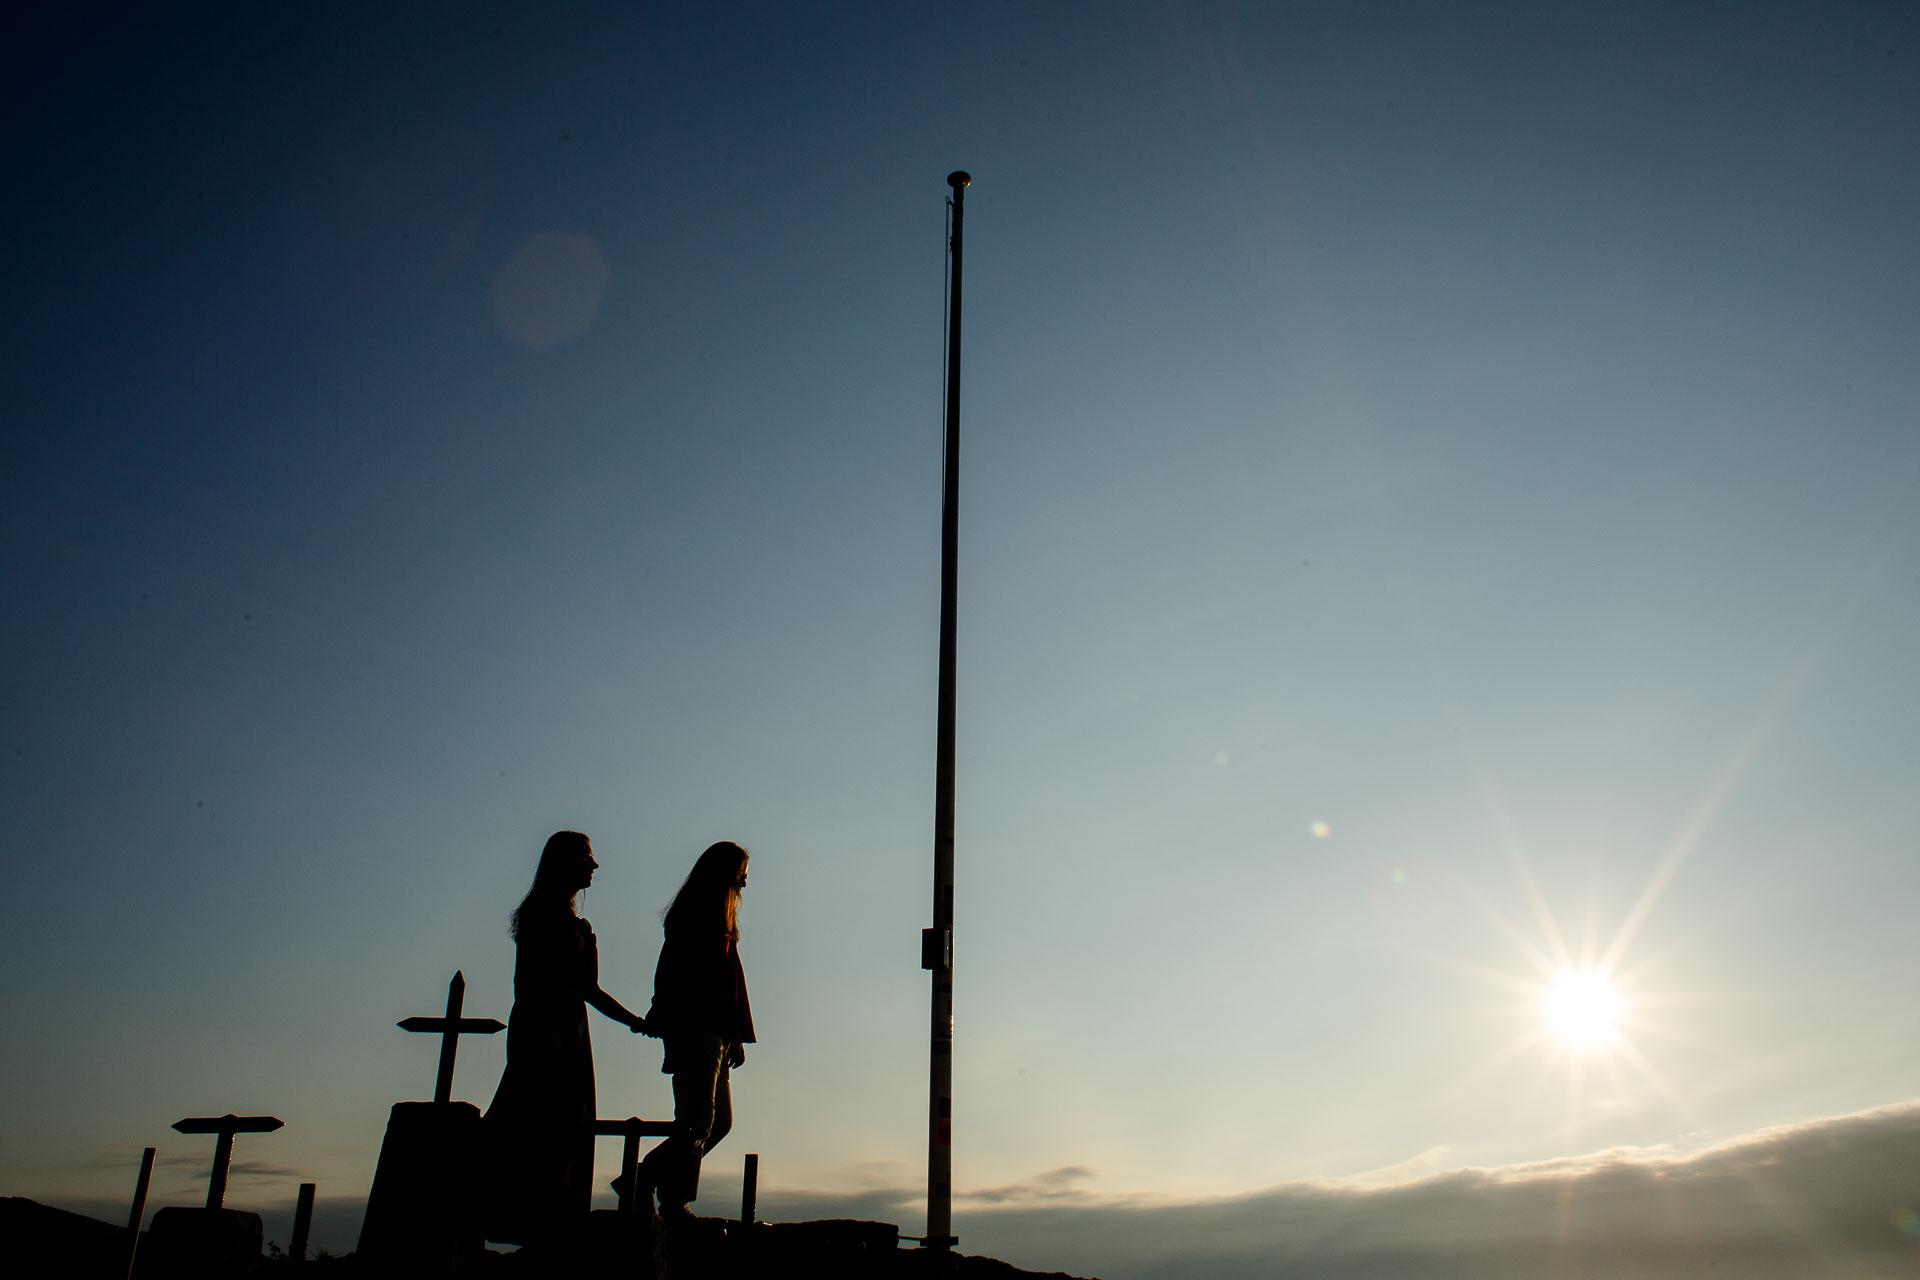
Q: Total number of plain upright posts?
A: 3